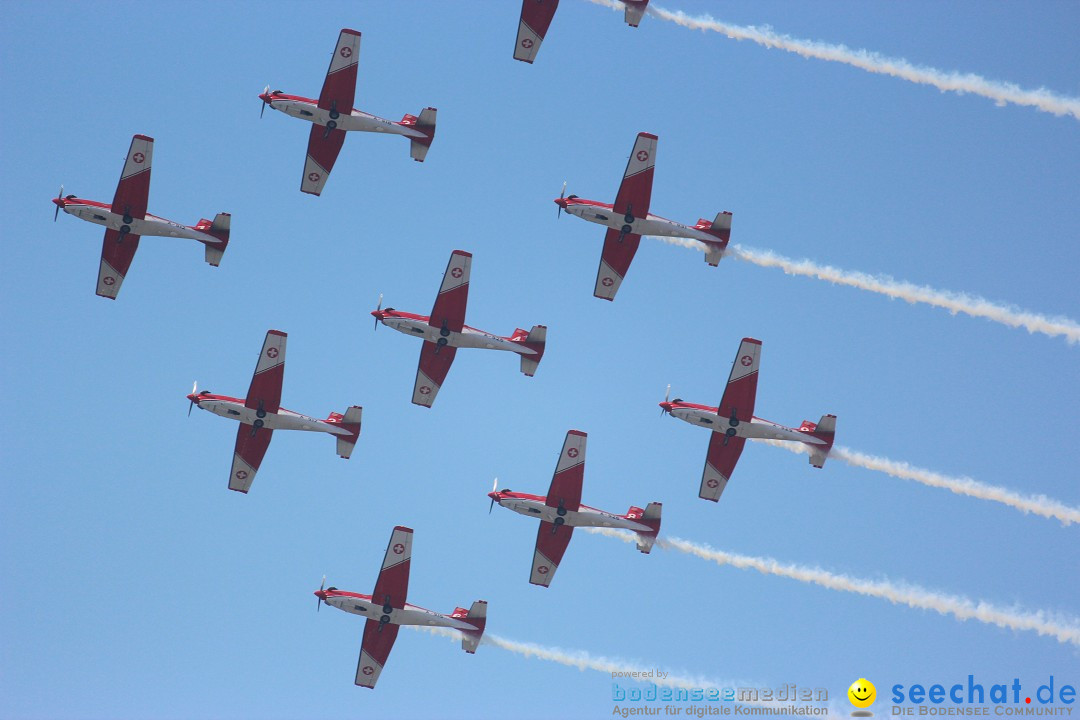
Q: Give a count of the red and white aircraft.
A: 9